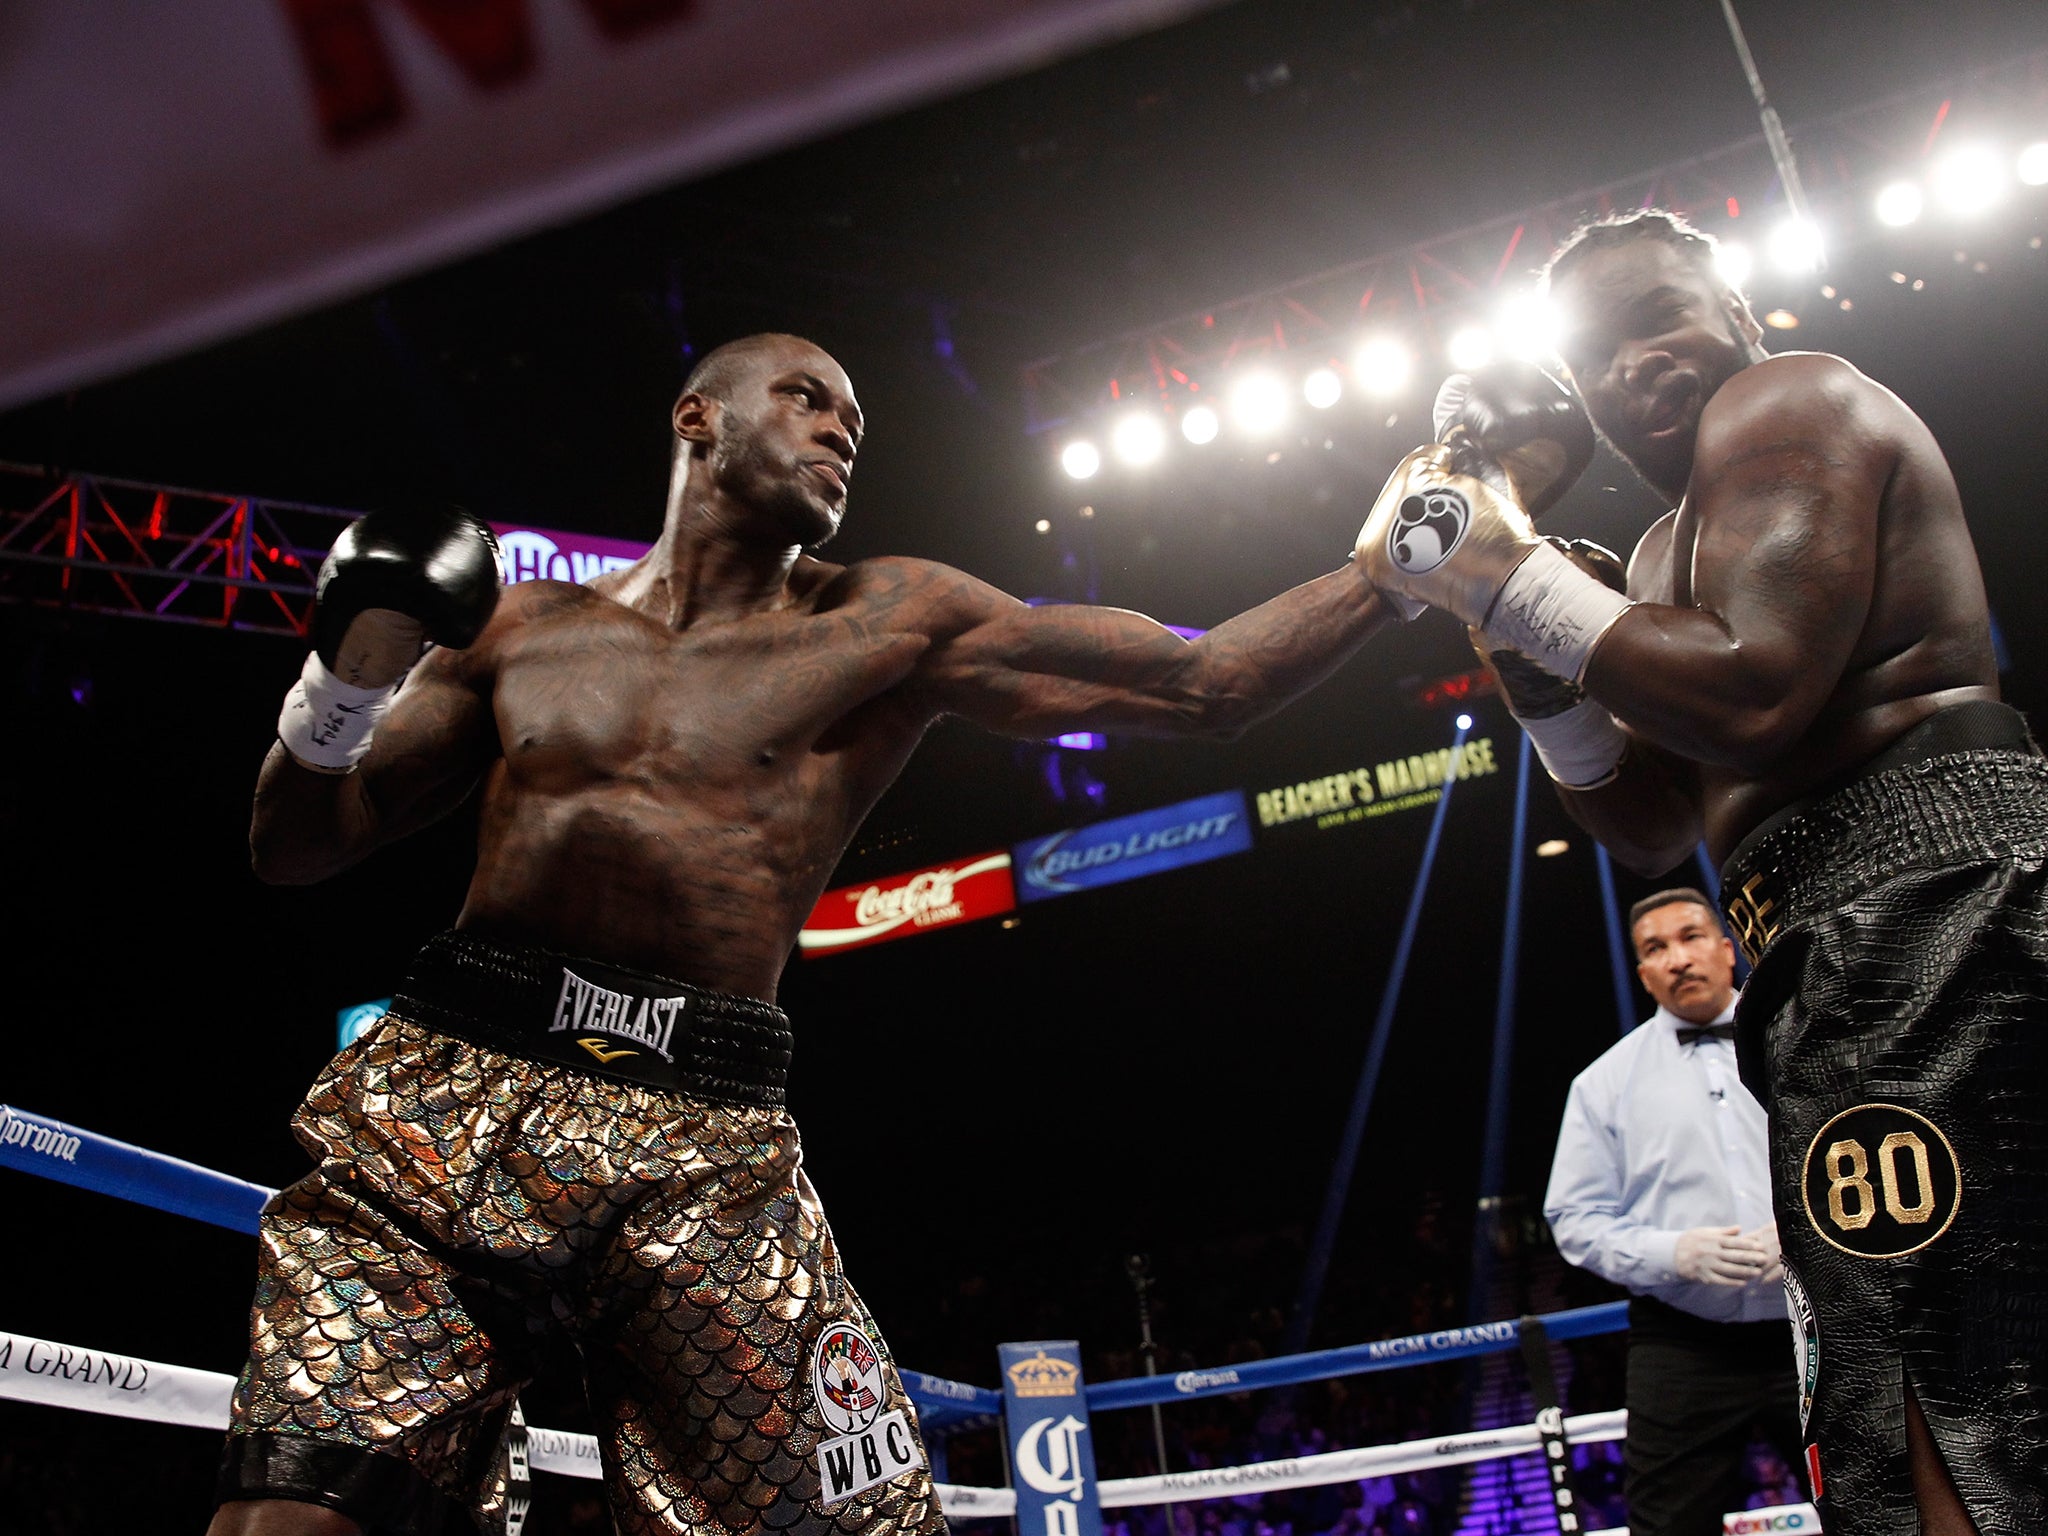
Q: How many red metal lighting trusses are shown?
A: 2